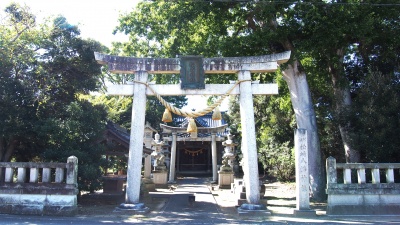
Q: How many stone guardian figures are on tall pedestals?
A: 2